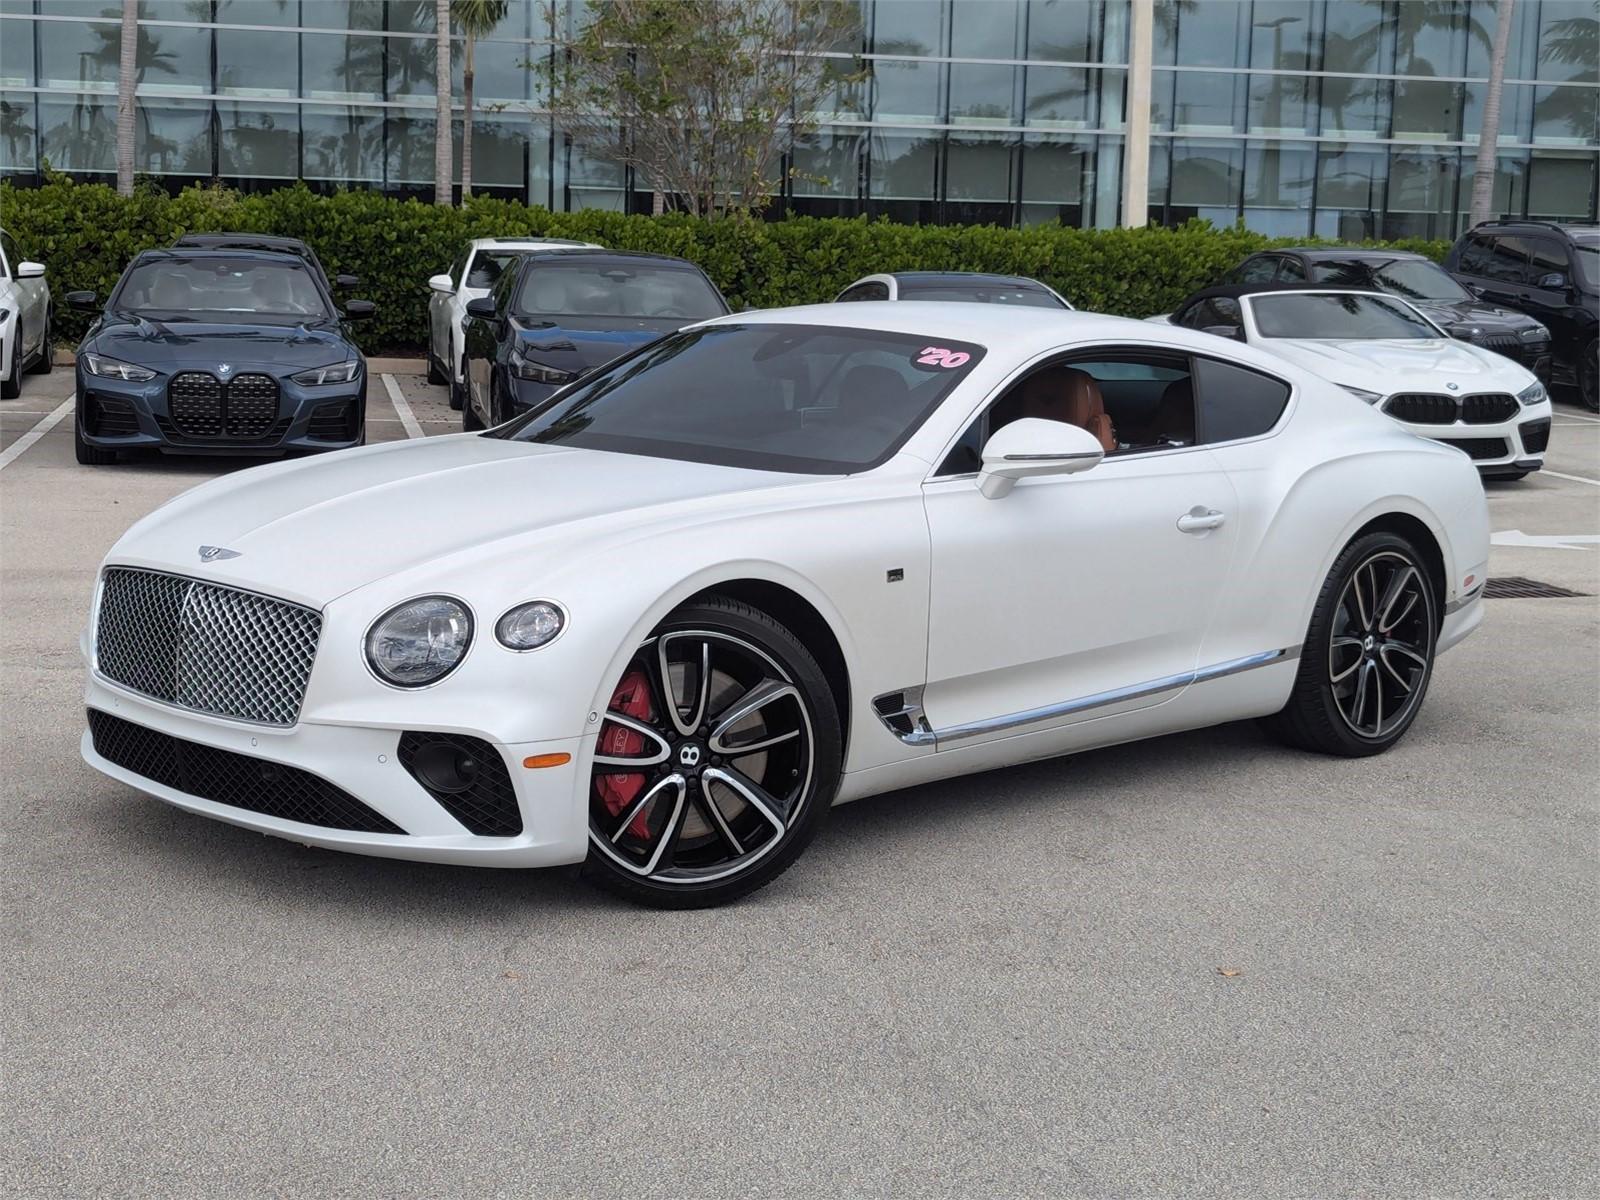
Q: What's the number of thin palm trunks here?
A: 4